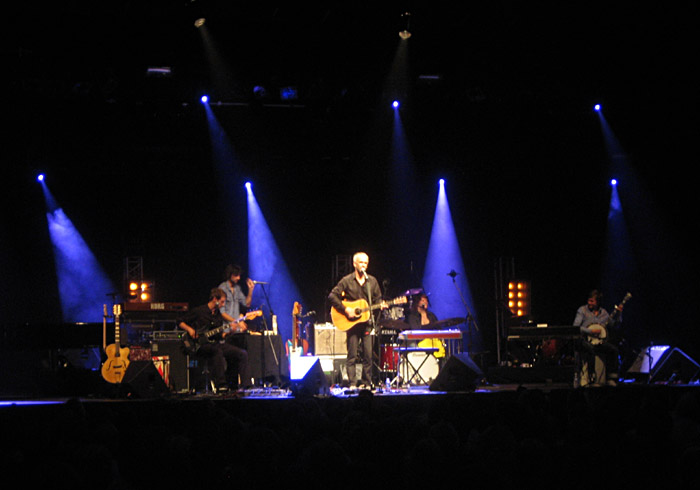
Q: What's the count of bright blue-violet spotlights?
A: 7